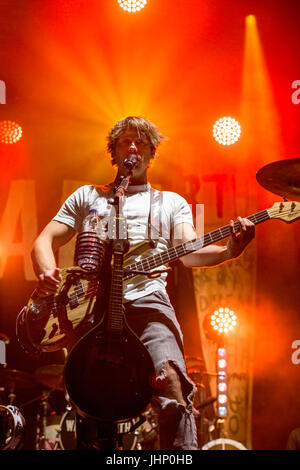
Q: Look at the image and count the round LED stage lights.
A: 4